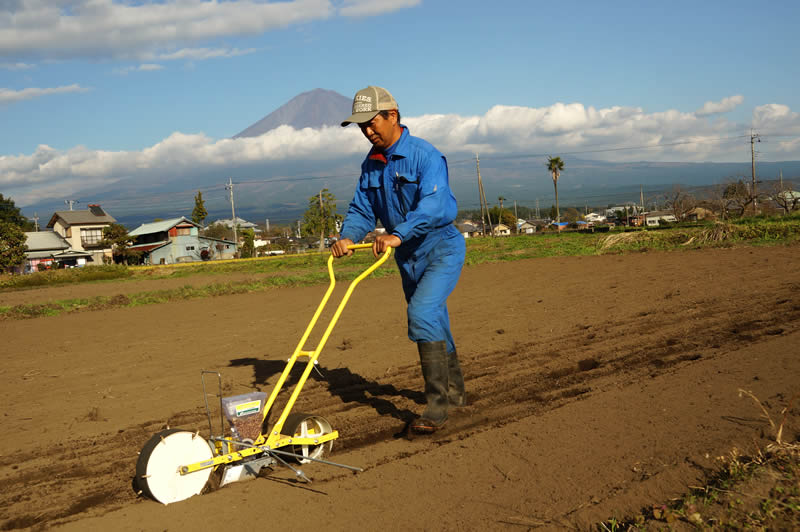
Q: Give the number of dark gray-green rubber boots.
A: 2